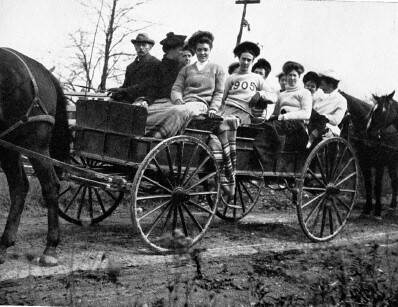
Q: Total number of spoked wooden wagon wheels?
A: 4